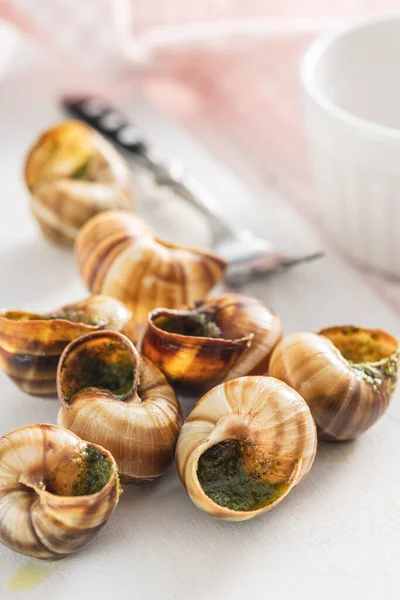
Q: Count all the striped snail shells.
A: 8